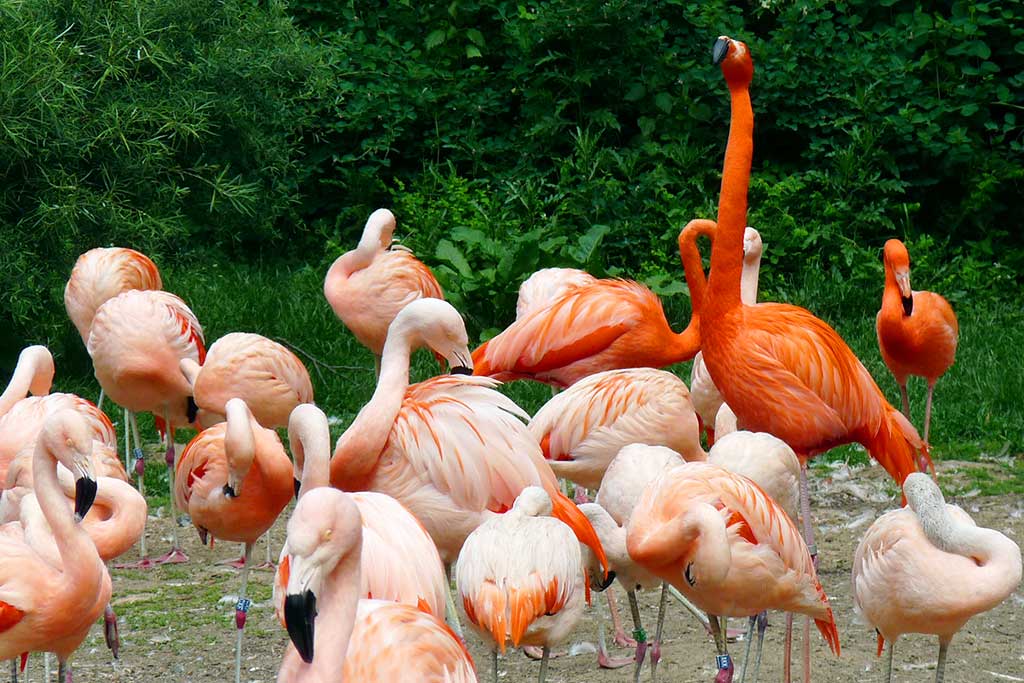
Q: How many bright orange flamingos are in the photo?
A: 3